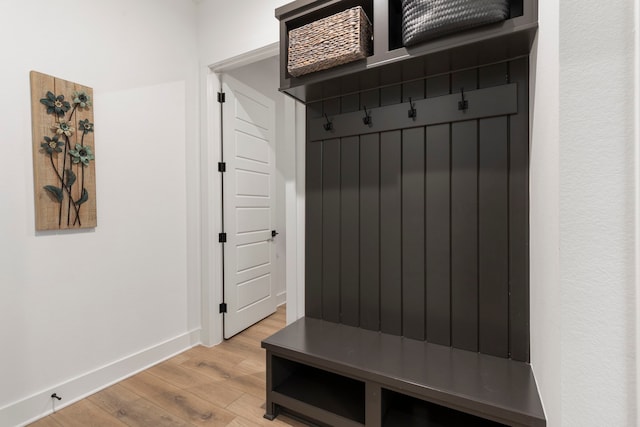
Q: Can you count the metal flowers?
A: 6